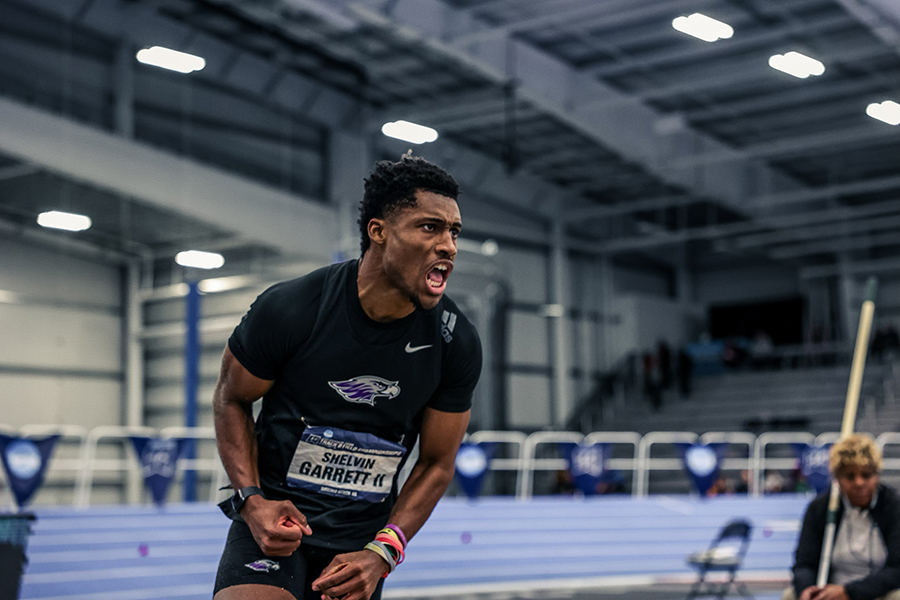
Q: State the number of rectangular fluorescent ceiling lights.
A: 7